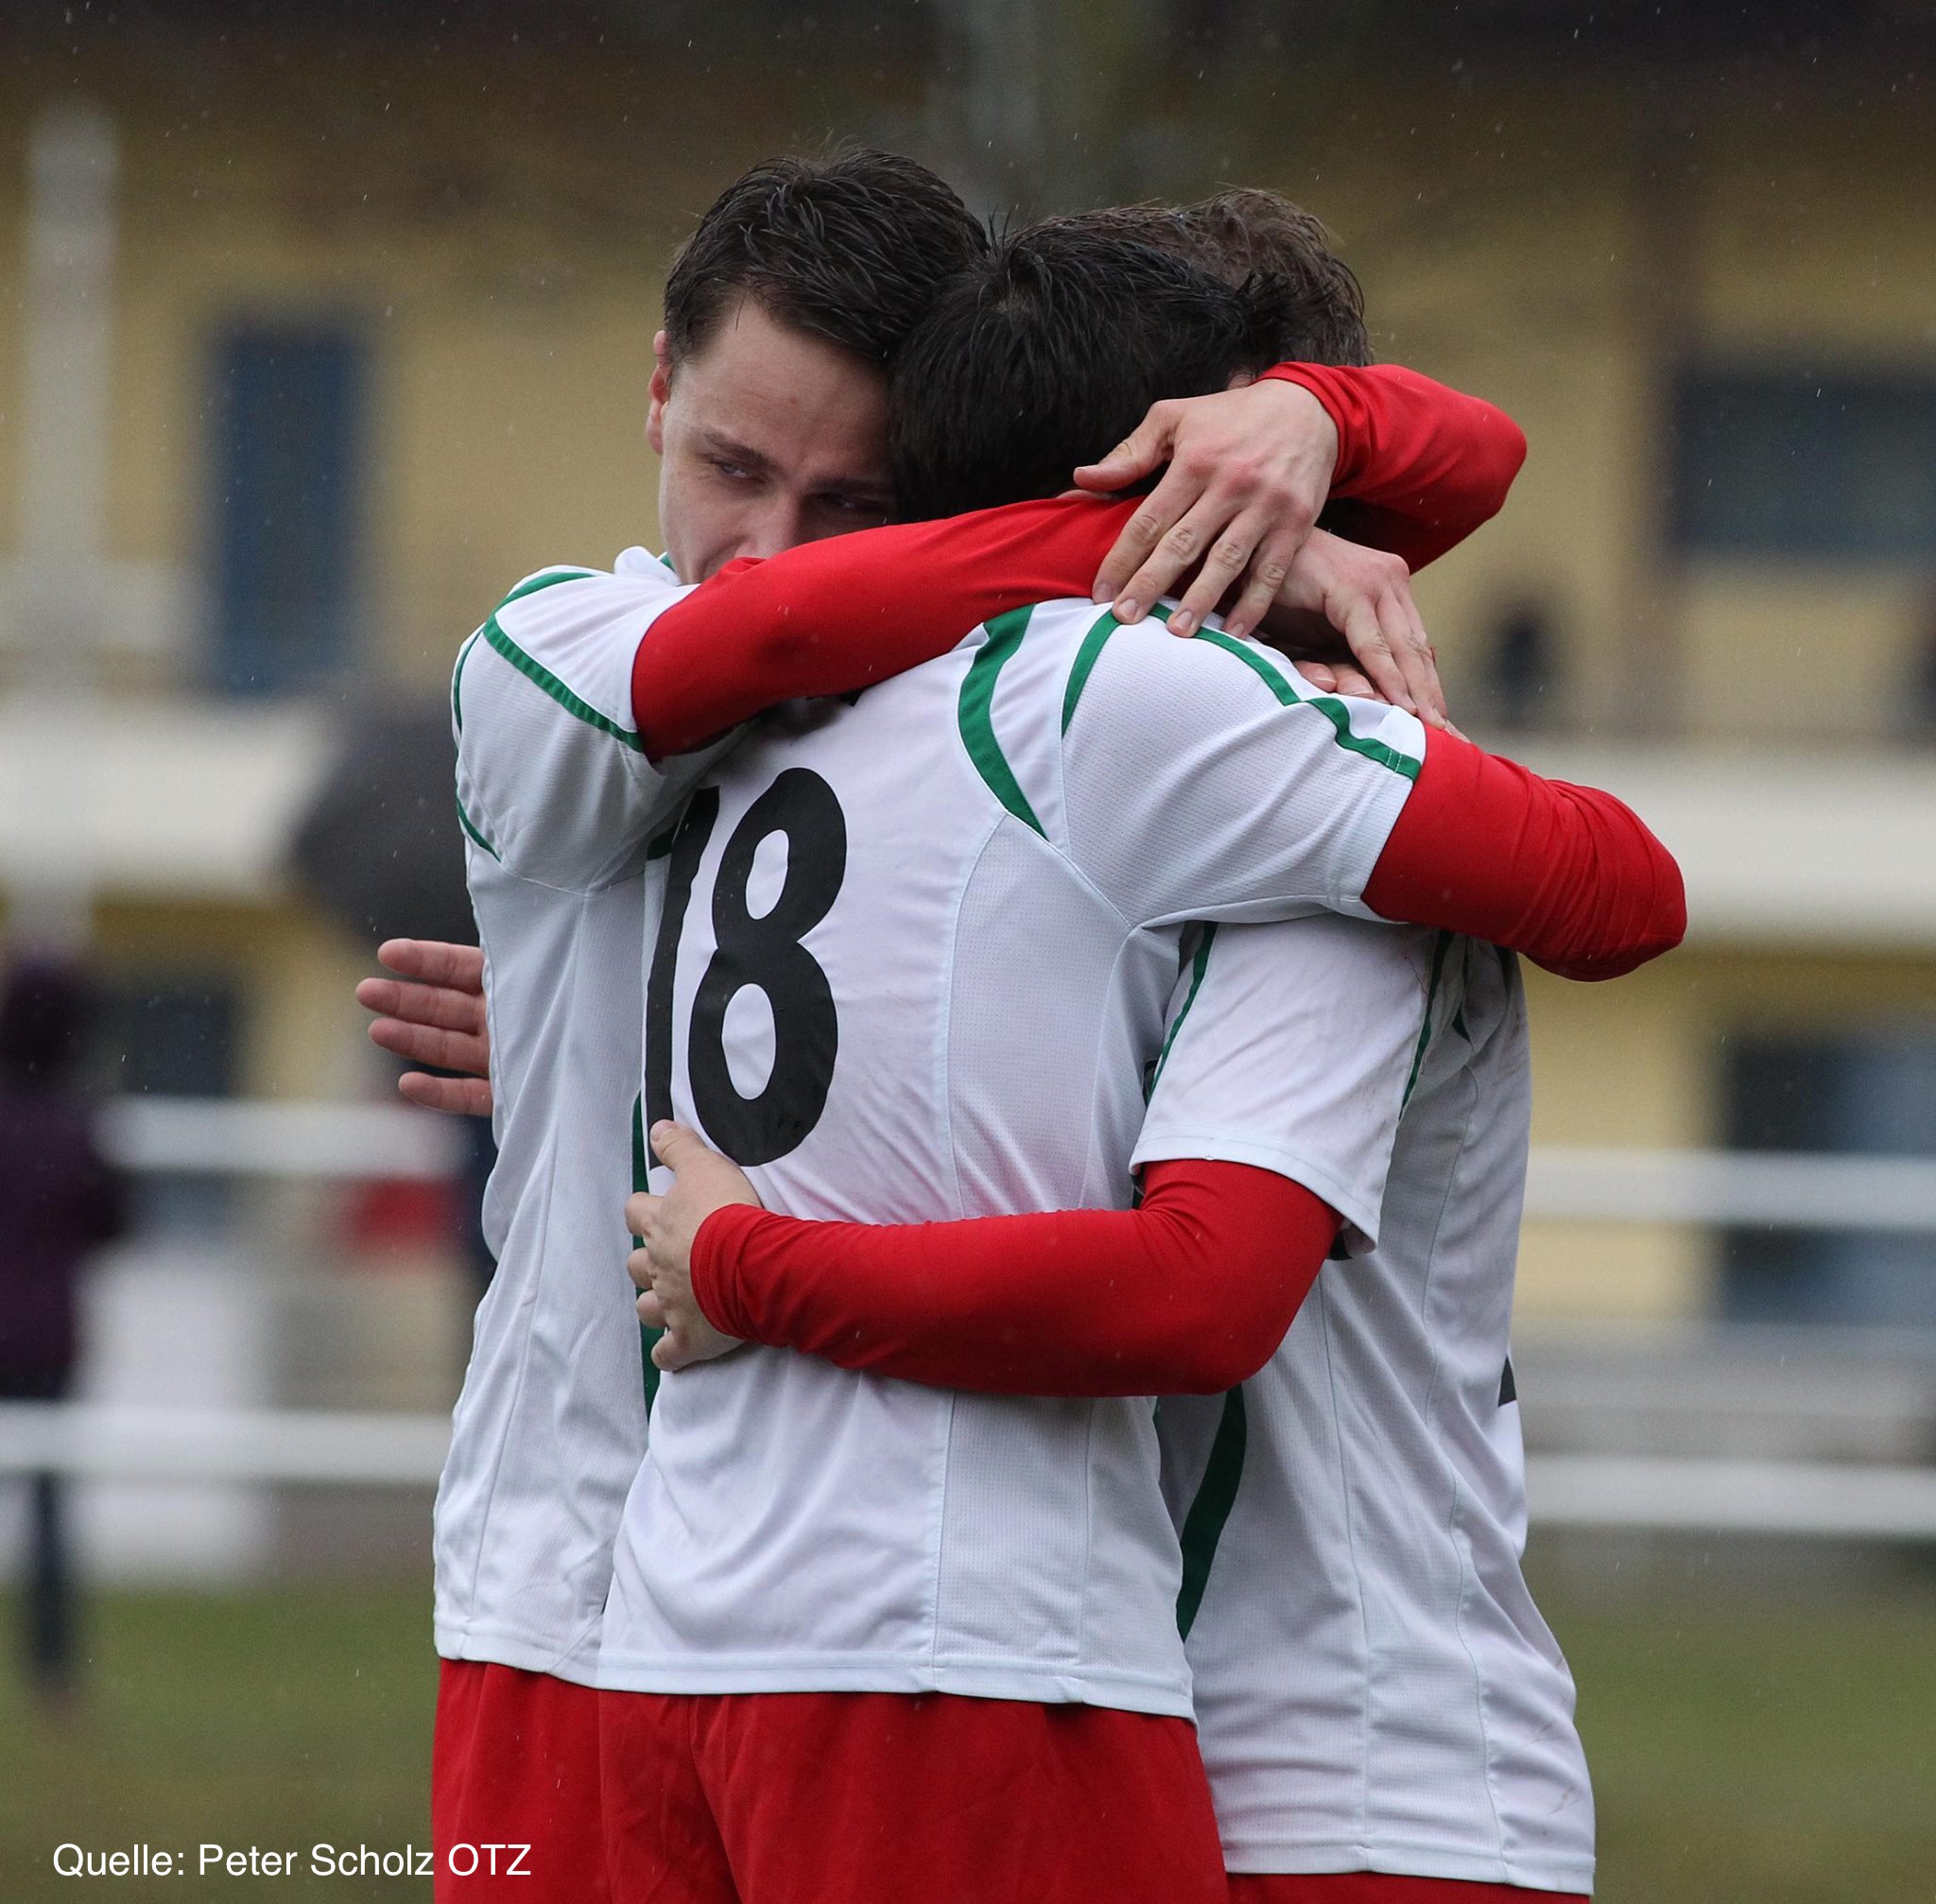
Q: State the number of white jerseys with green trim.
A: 3